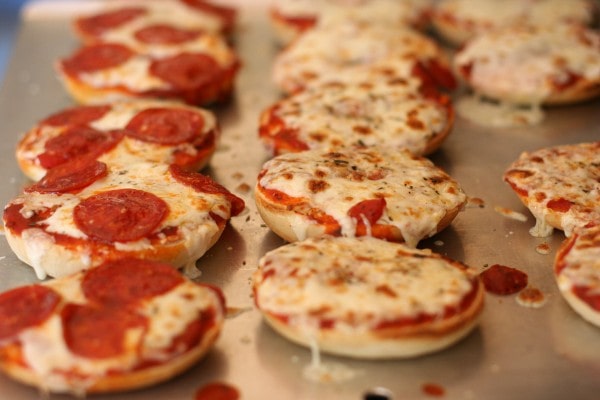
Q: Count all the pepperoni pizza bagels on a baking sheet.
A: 5